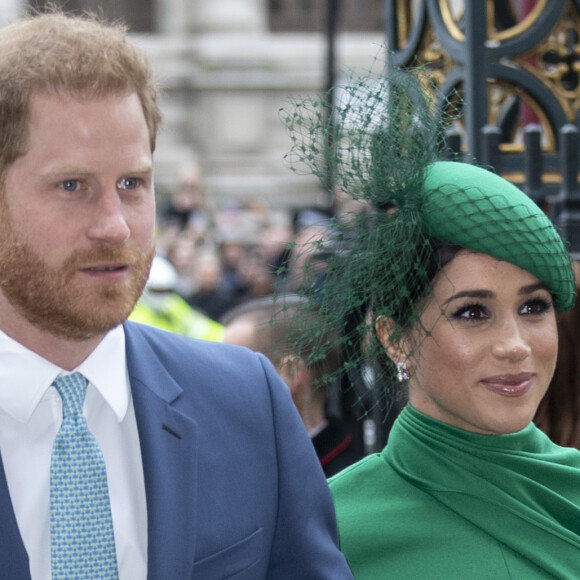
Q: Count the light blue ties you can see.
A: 1